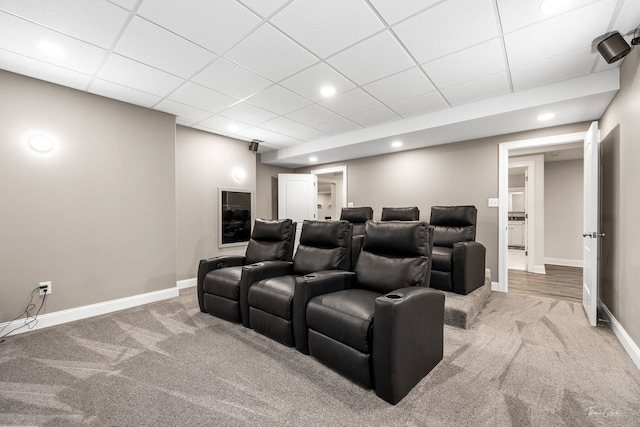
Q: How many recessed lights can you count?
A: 7